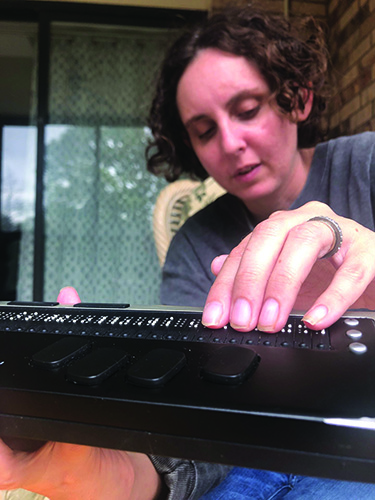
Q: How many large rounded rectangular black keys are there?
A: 4